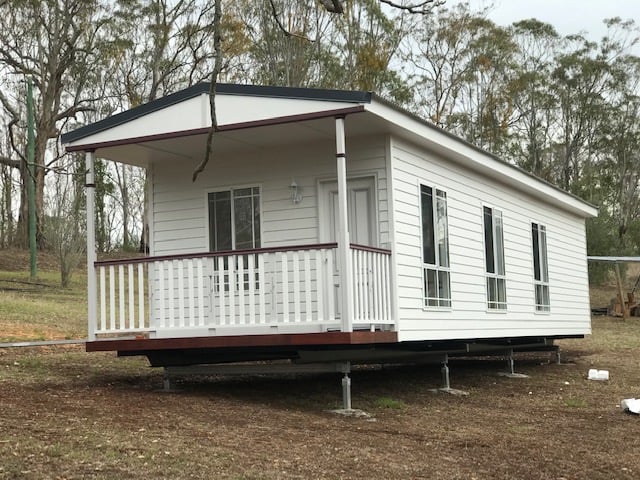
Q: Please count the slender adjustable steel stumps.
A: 5